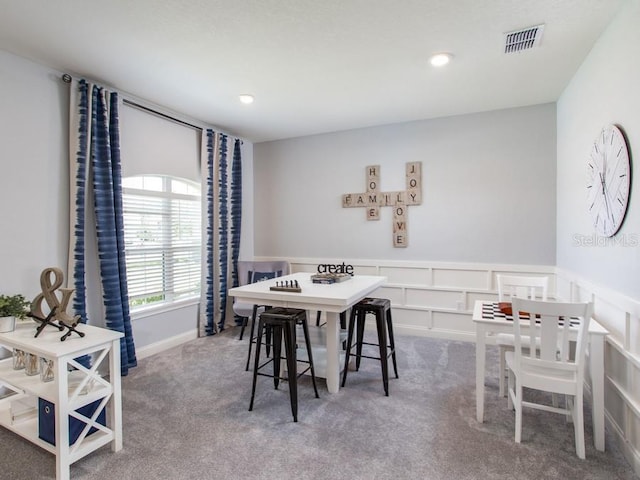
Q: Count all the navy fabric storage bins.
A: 1